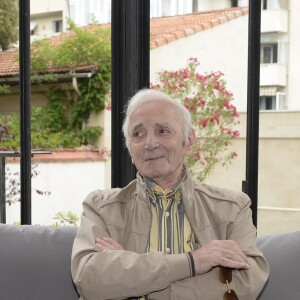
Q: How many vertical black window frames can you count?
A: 3